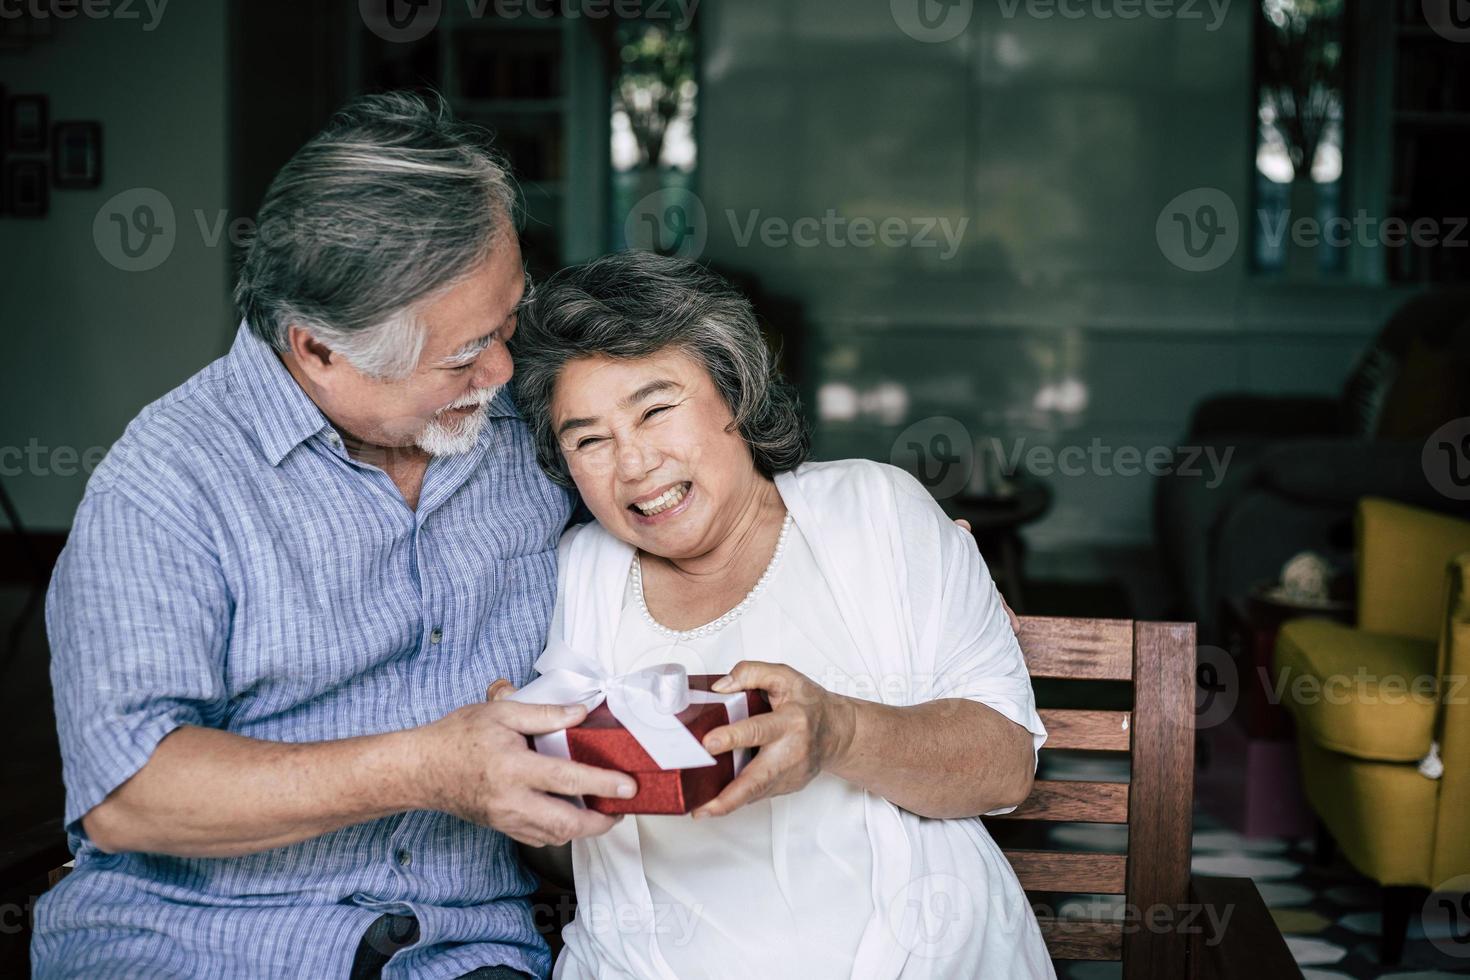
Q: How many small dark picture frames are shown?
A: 3